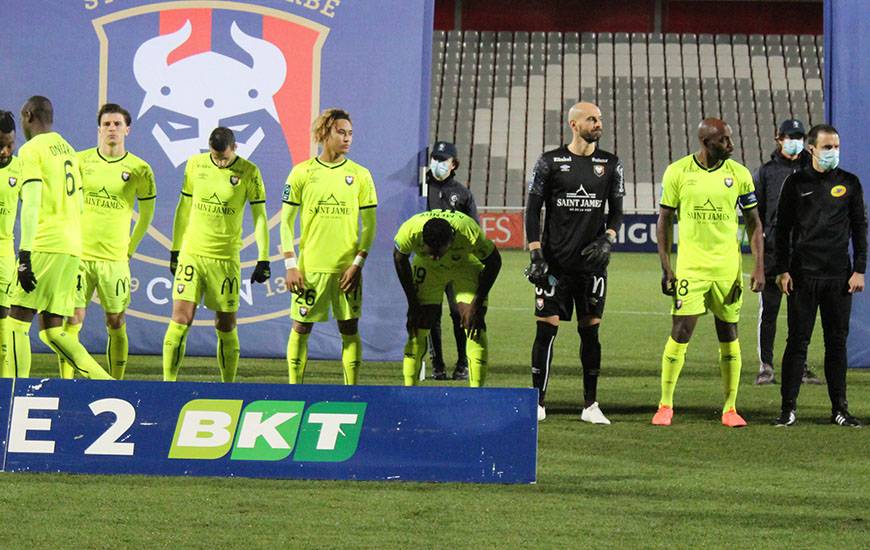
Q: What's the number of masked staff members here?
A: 3